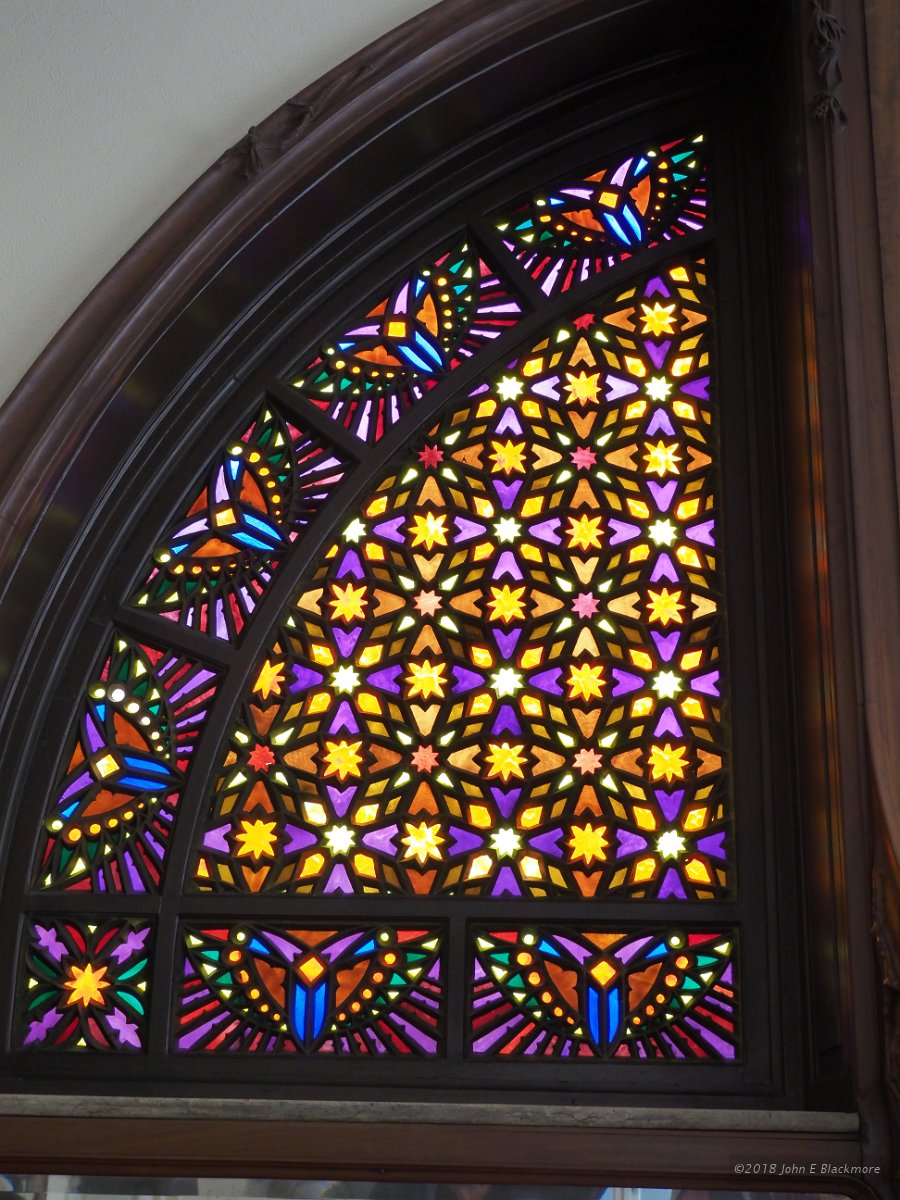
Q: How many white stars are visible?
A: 11